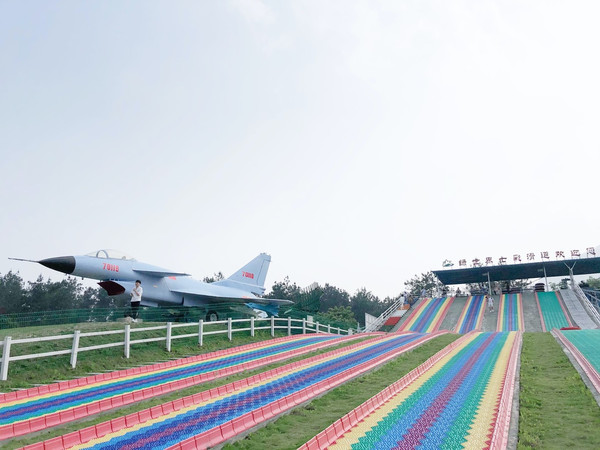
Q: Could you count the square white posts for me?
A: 14